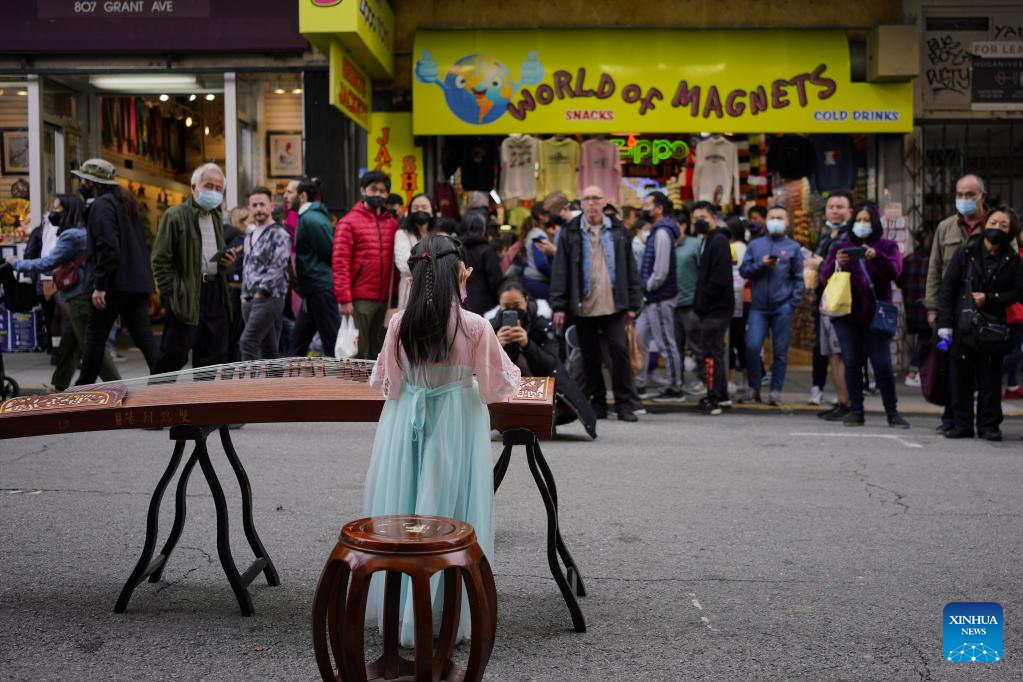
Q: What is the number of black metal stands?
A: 2